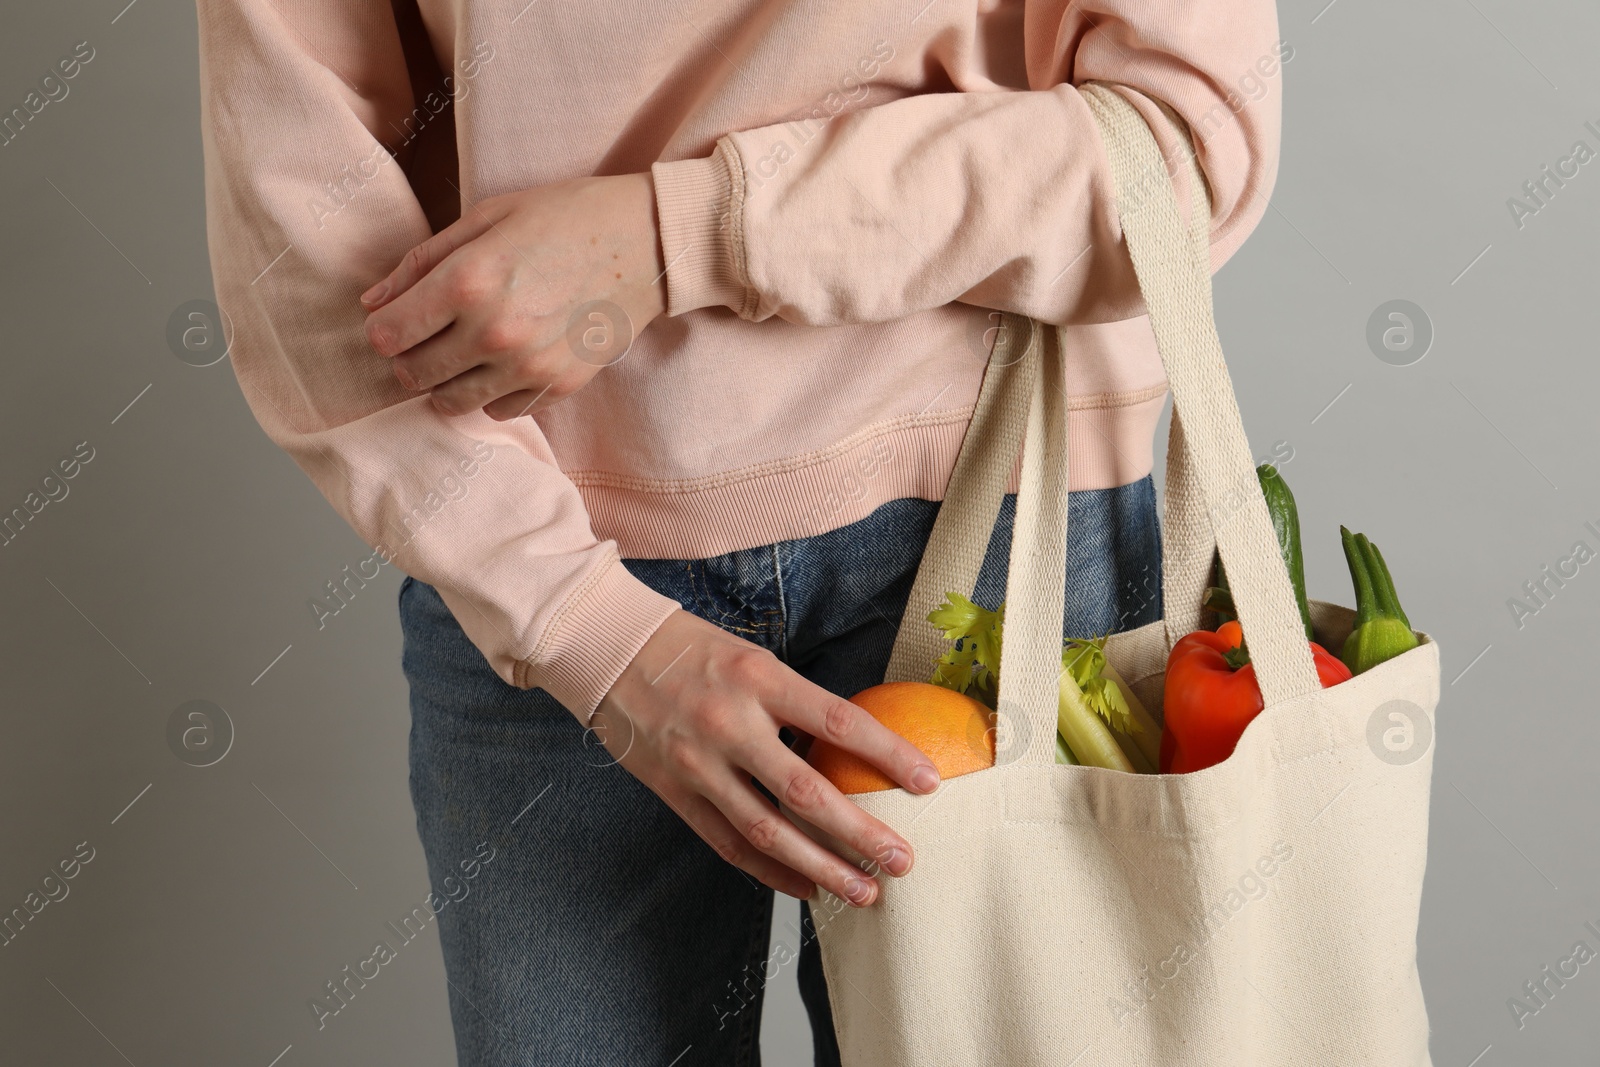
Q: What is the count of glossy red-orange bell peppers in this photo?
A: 1